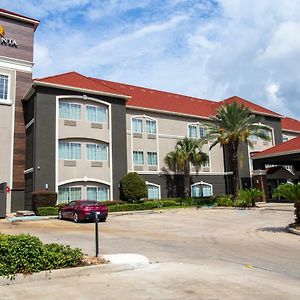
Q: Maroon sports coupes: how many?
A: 1